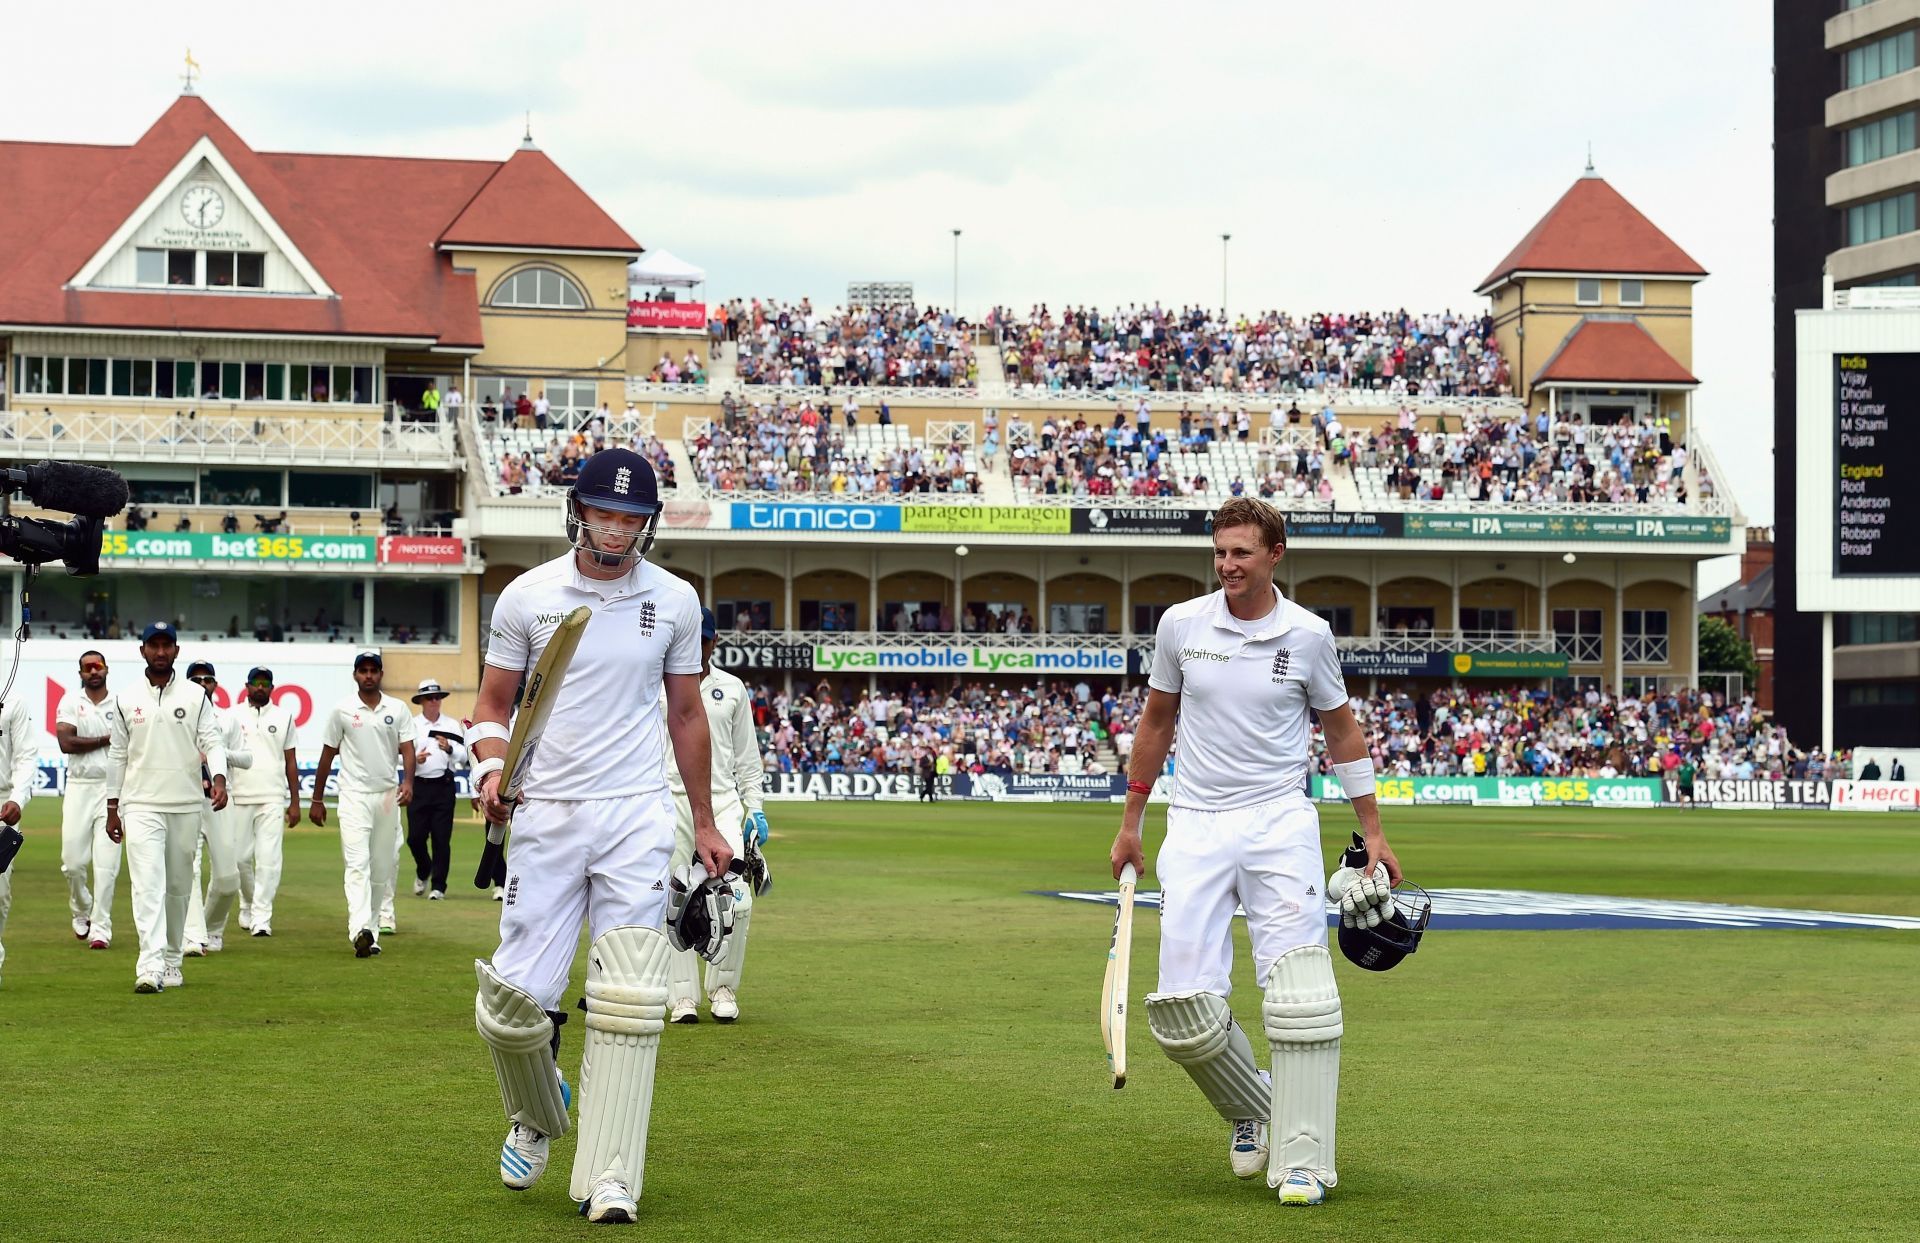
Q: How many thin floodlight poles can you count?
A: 2